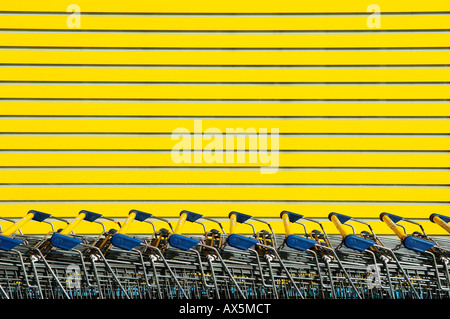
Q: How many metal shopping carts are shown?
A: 9